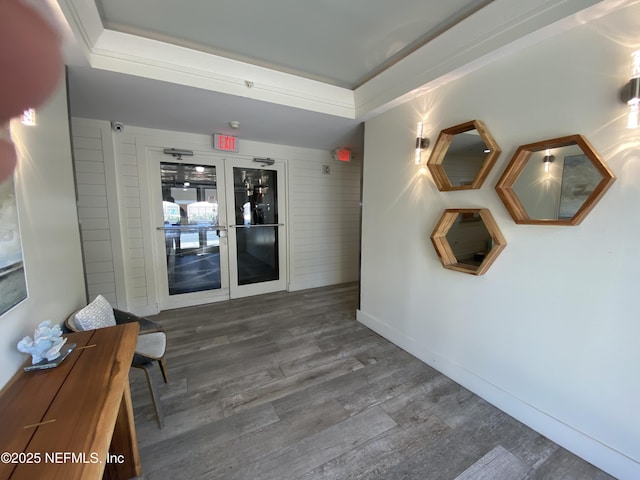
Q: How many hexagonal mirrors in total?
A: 3